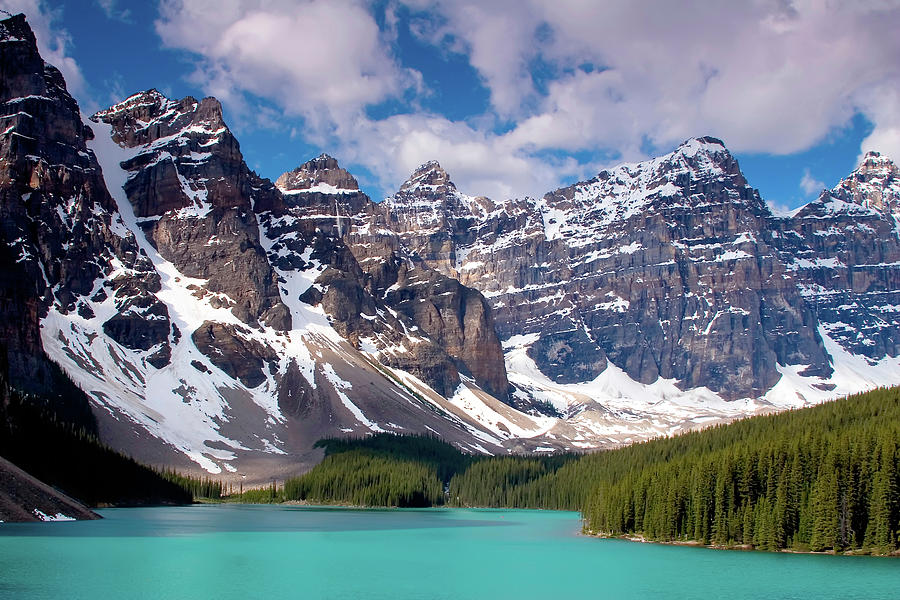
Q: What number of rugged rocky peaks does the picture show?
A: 6